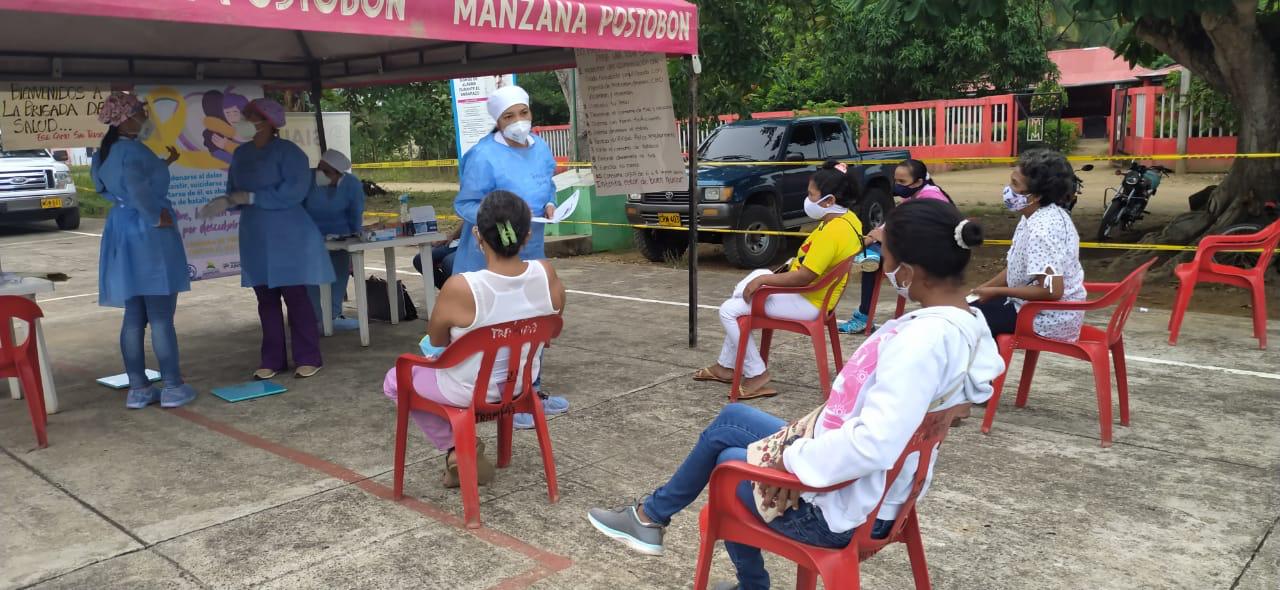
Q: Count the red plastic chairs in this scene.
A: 7